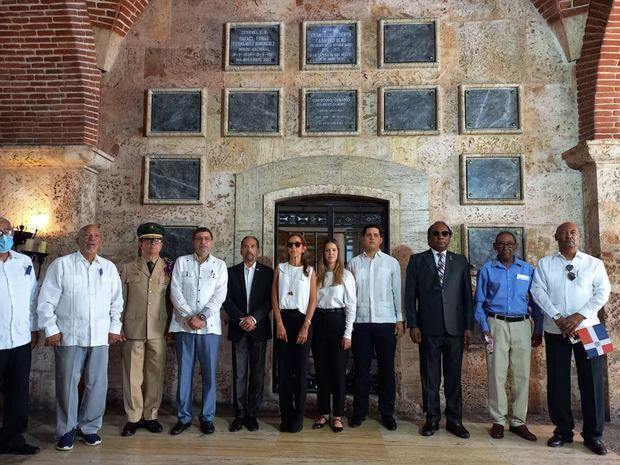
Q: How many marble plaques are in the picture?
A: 12